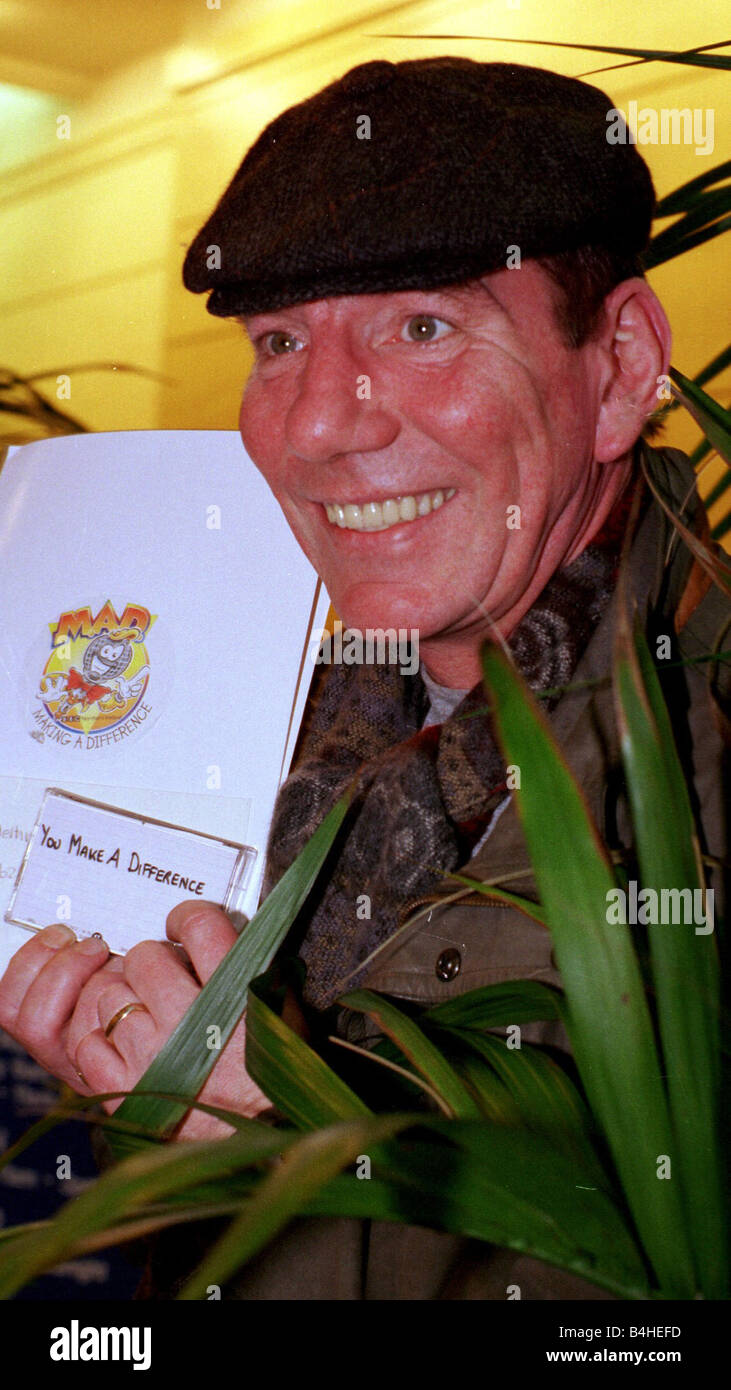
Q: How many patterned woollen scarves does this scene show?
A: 1